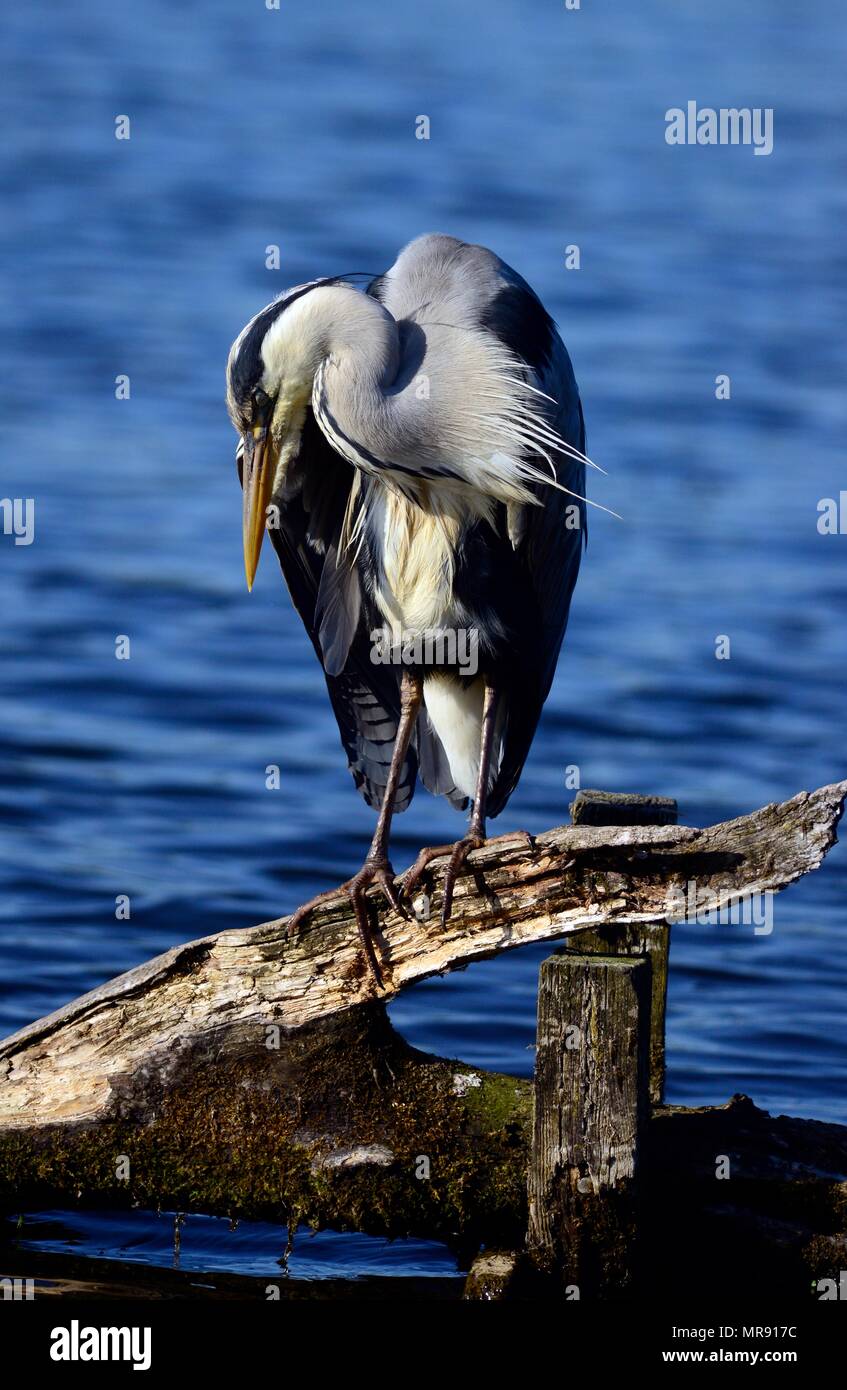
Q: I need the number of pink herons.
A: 0